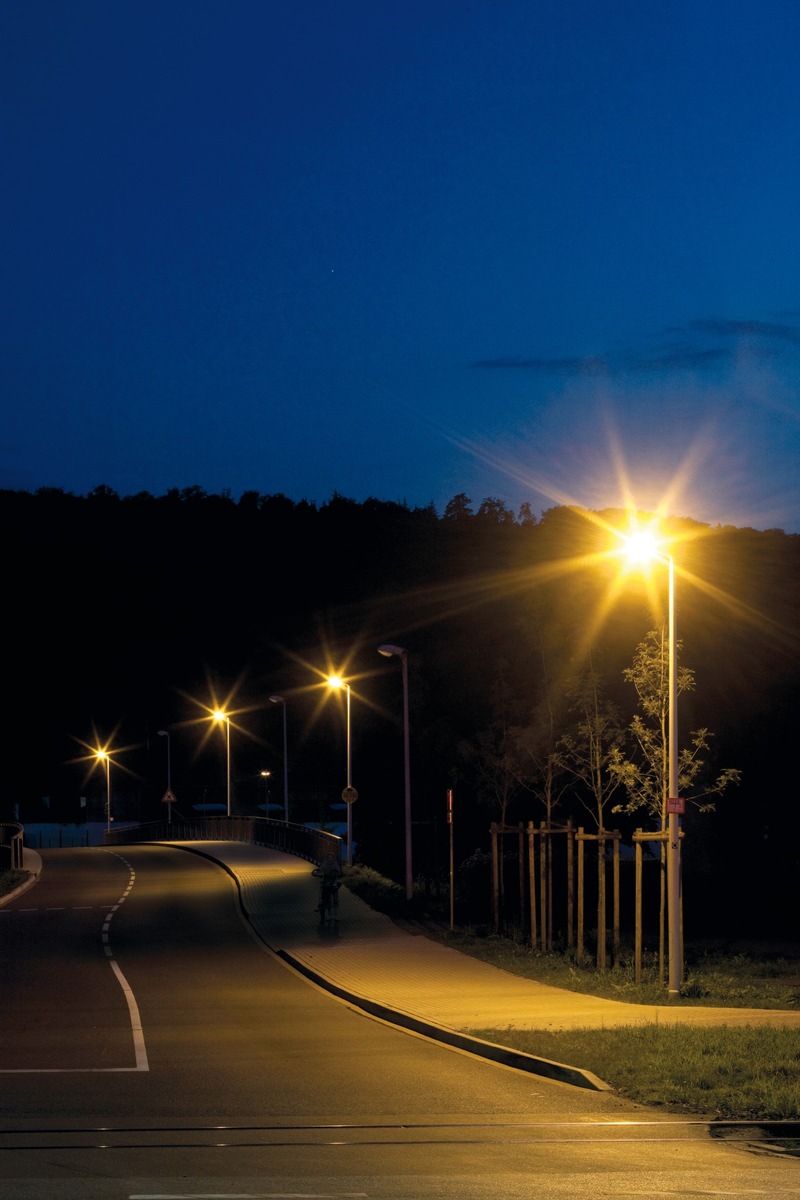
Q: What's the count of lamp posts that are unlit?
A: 3